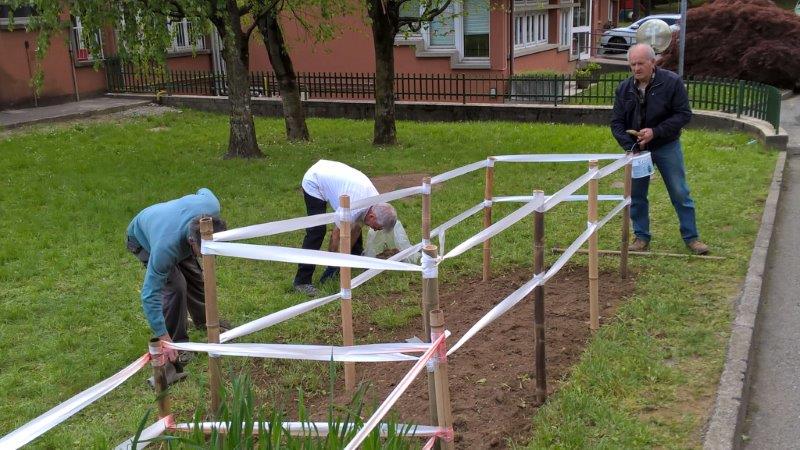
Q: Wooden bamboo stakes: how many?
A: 10